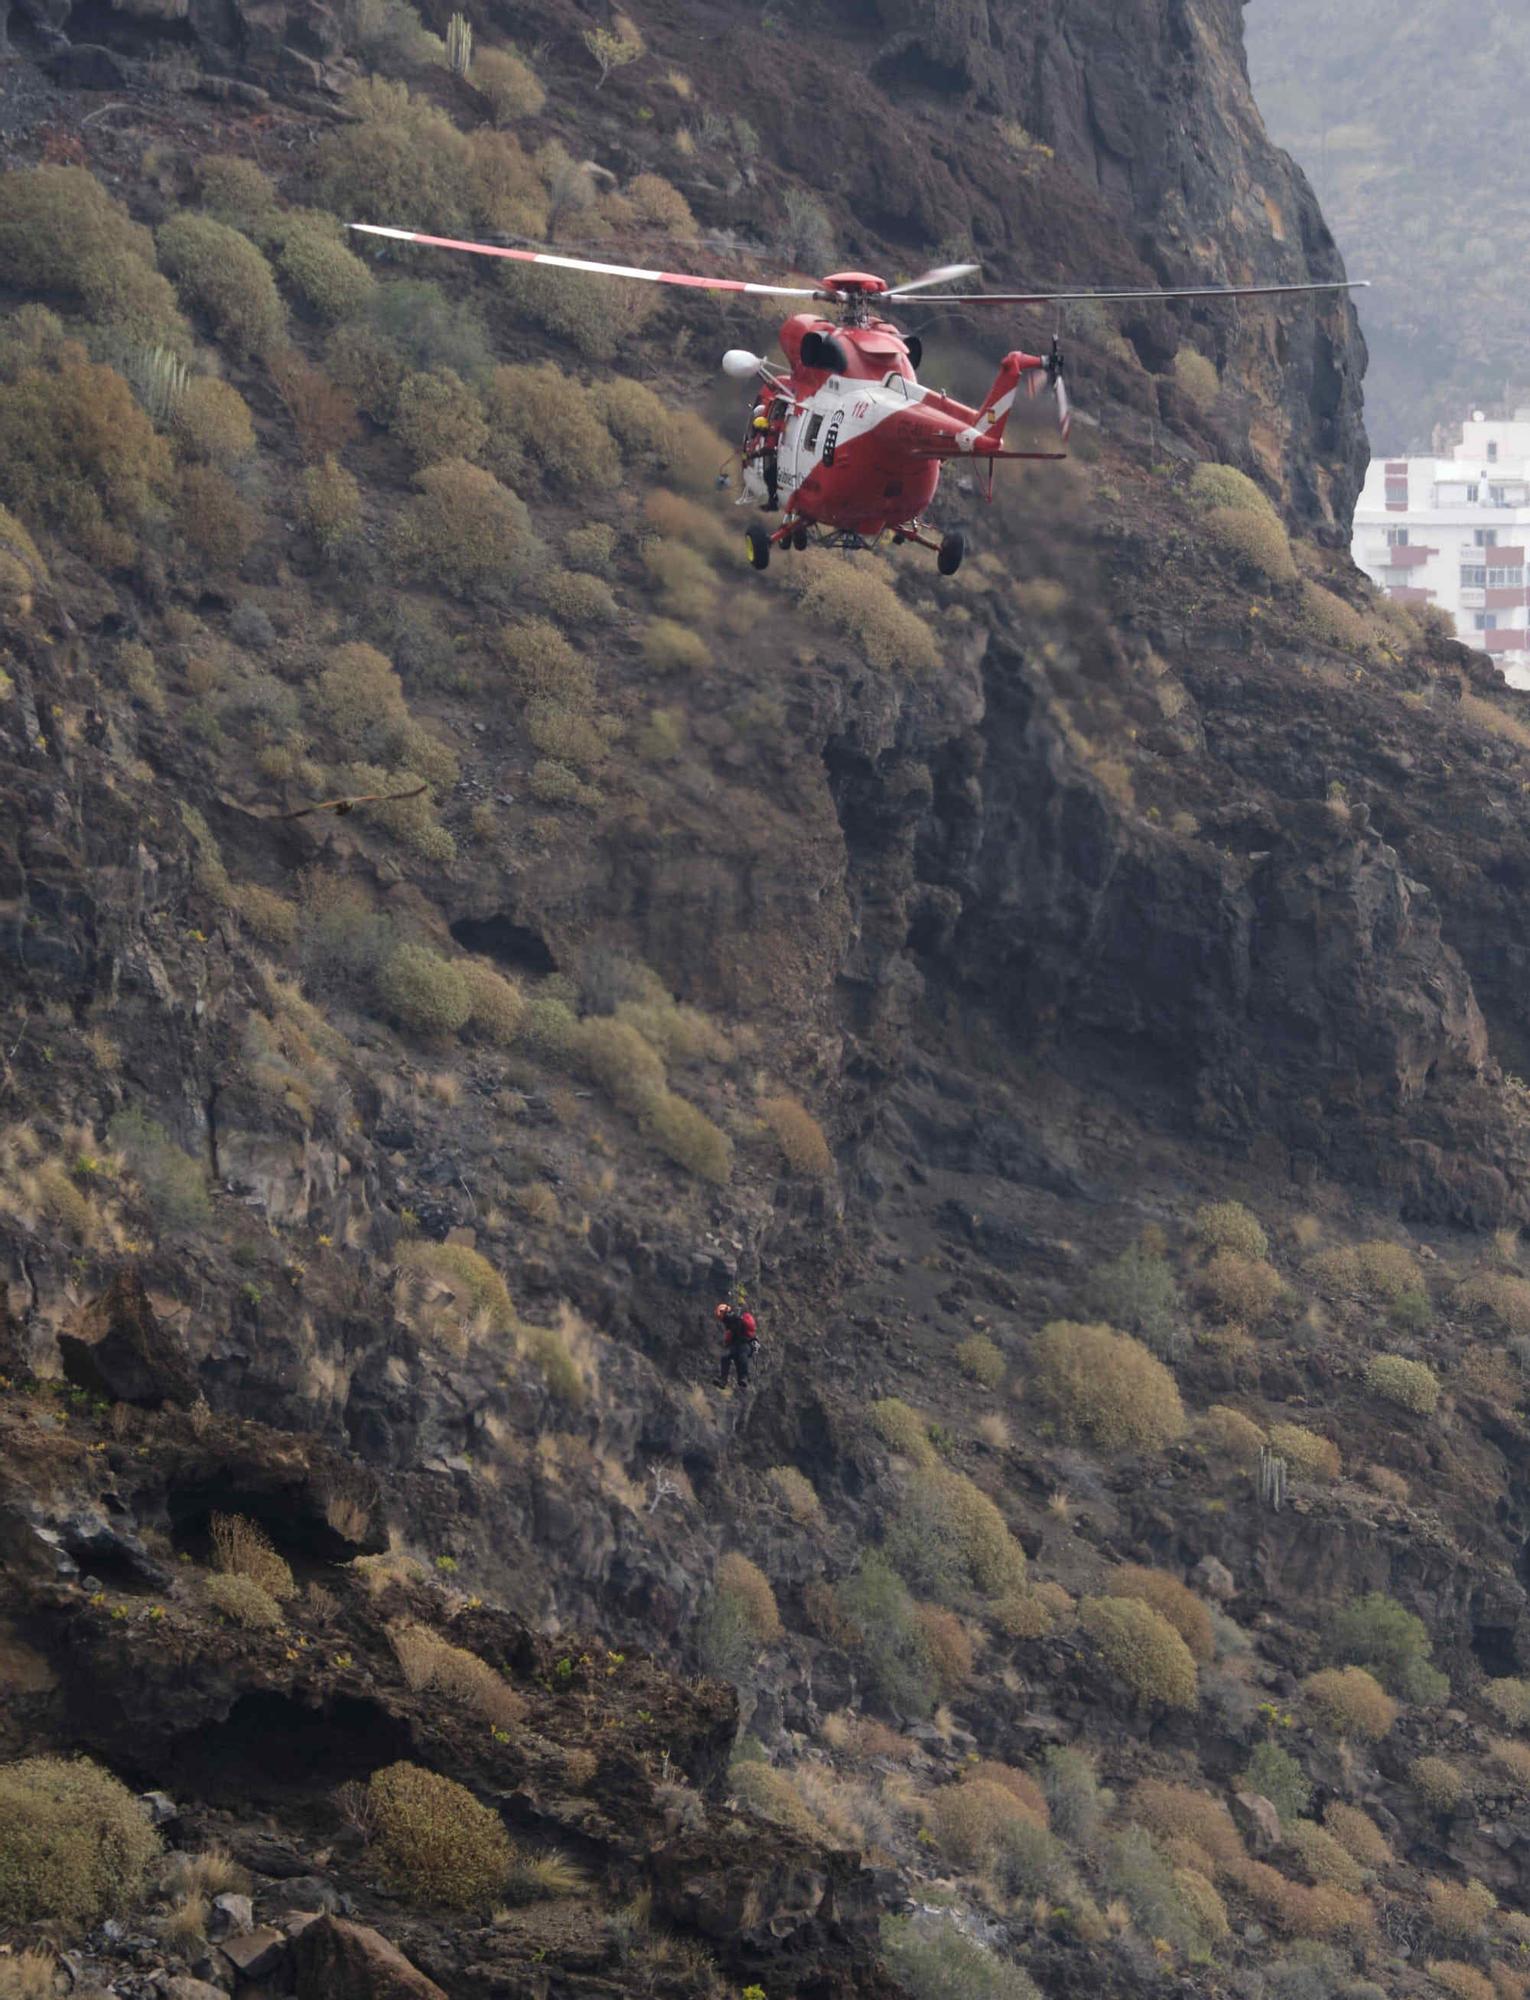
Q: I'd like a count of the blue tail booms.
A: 0